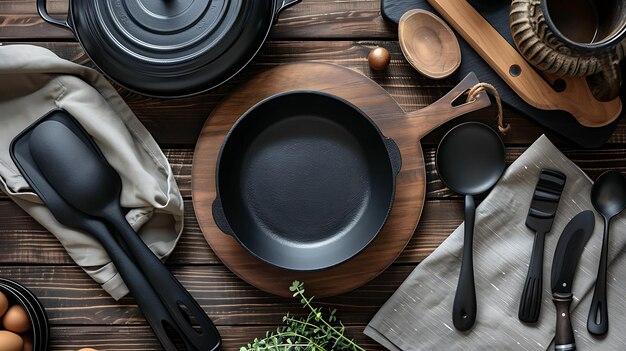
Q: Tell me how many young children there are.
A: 0